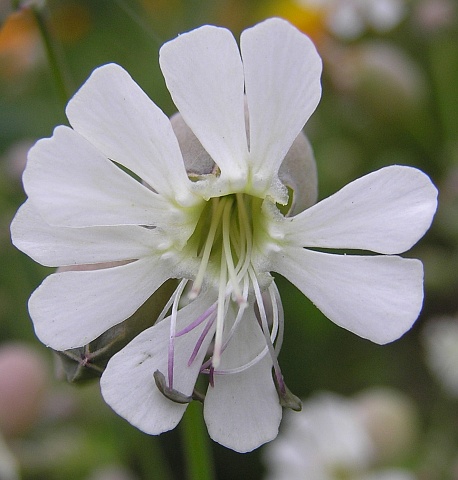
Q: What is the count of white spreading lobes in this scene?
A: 10